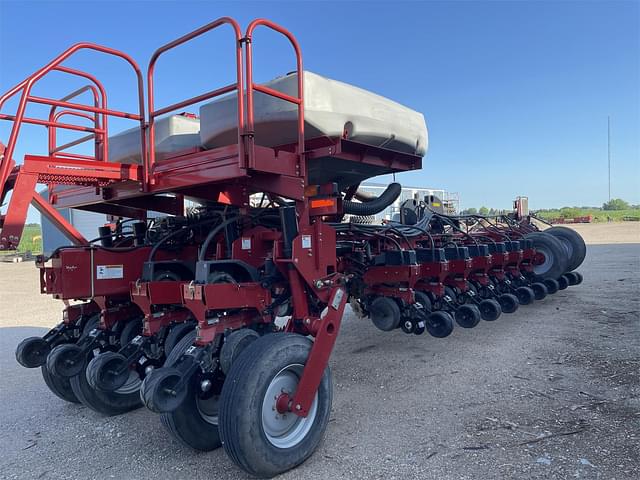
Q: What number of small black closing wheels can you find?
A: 14